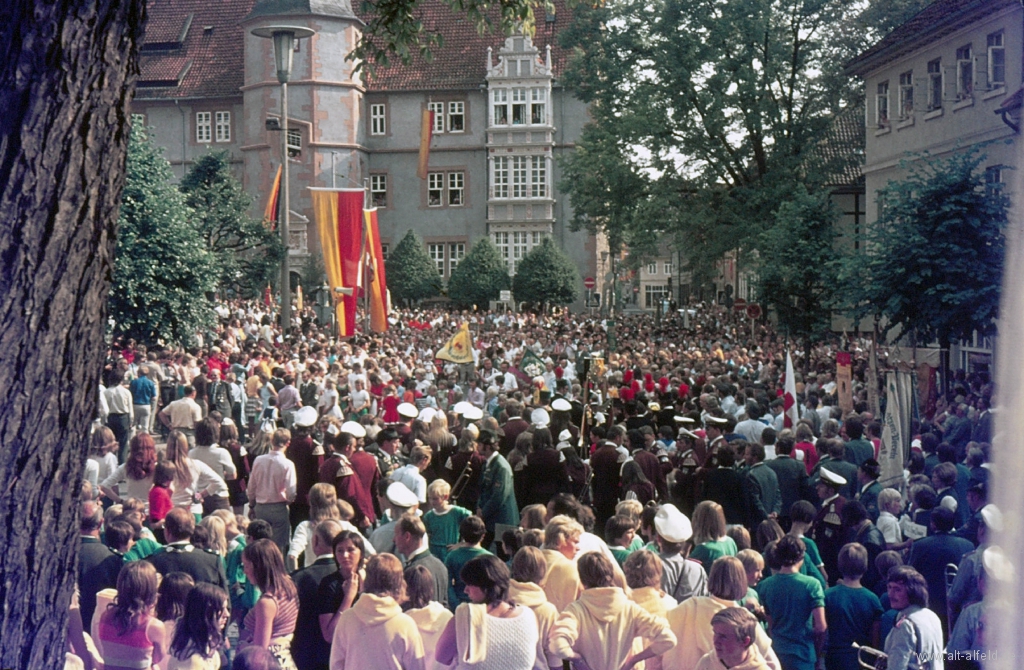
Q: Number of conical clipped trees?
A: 3